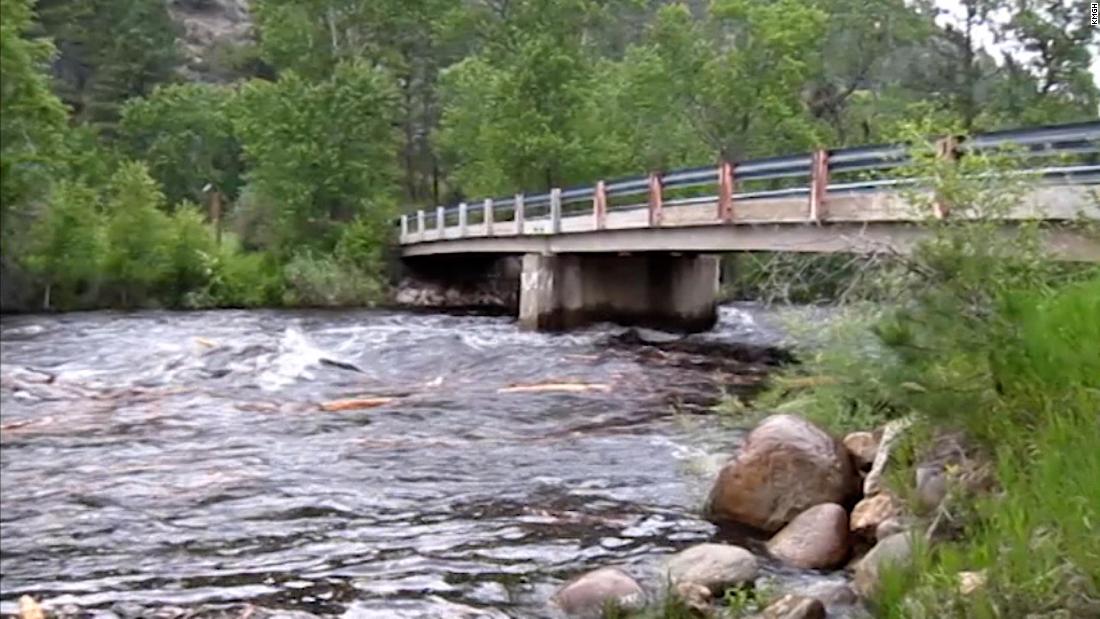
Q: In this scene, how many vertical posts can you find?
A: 12